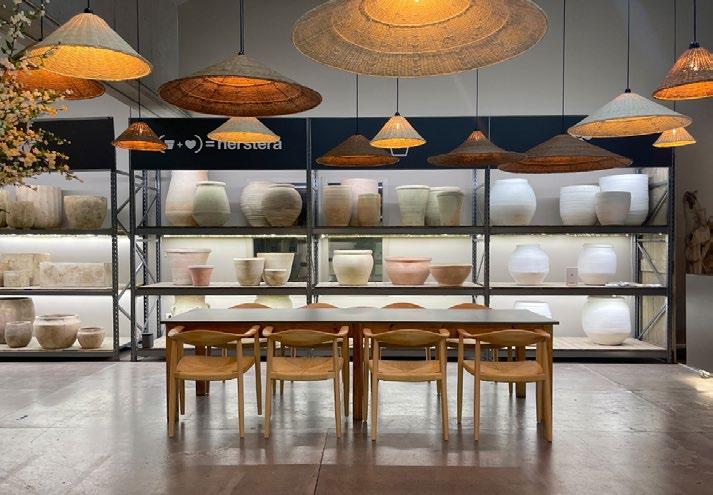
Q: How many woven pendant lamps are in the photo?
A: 13